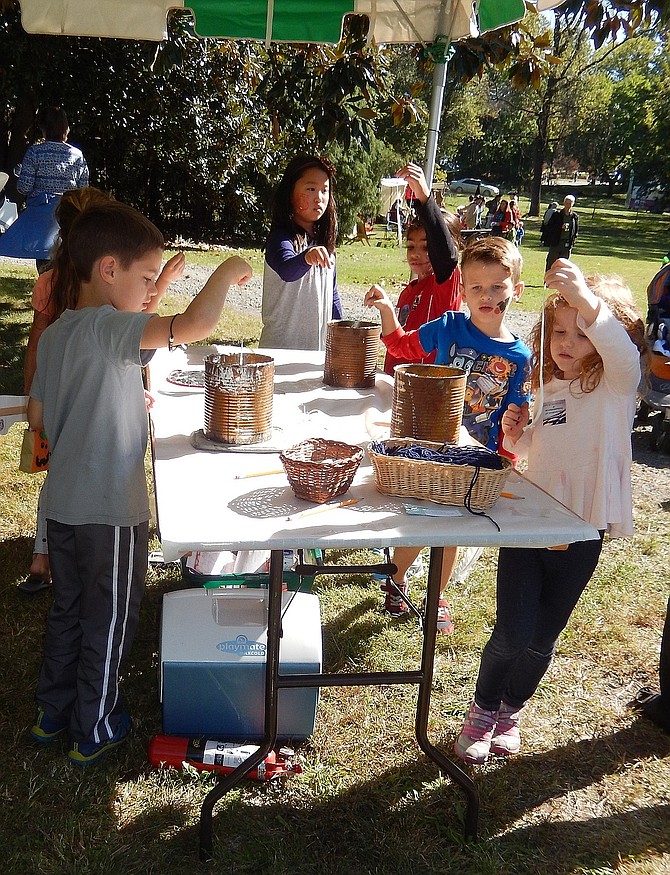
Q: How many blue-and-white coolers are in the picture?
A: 1